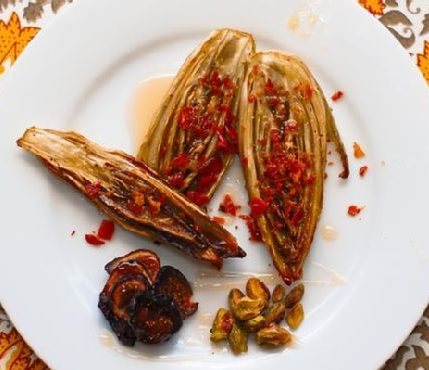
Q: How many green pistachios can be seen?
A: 11